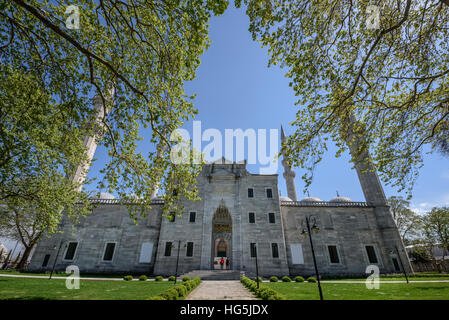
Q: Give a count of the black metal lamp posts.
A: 5